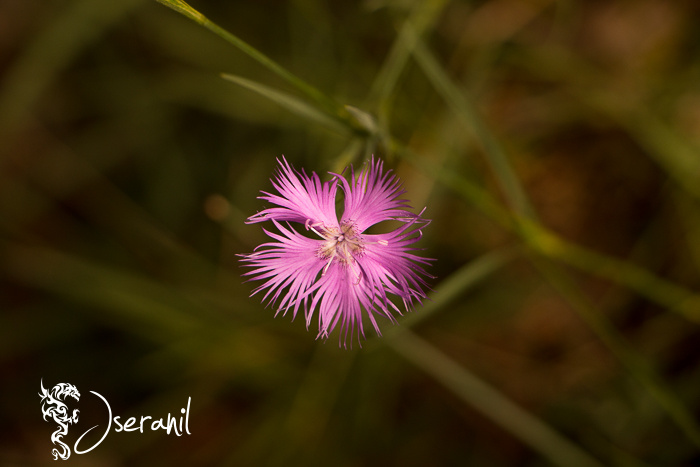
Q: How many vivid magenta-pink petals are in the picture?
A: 5